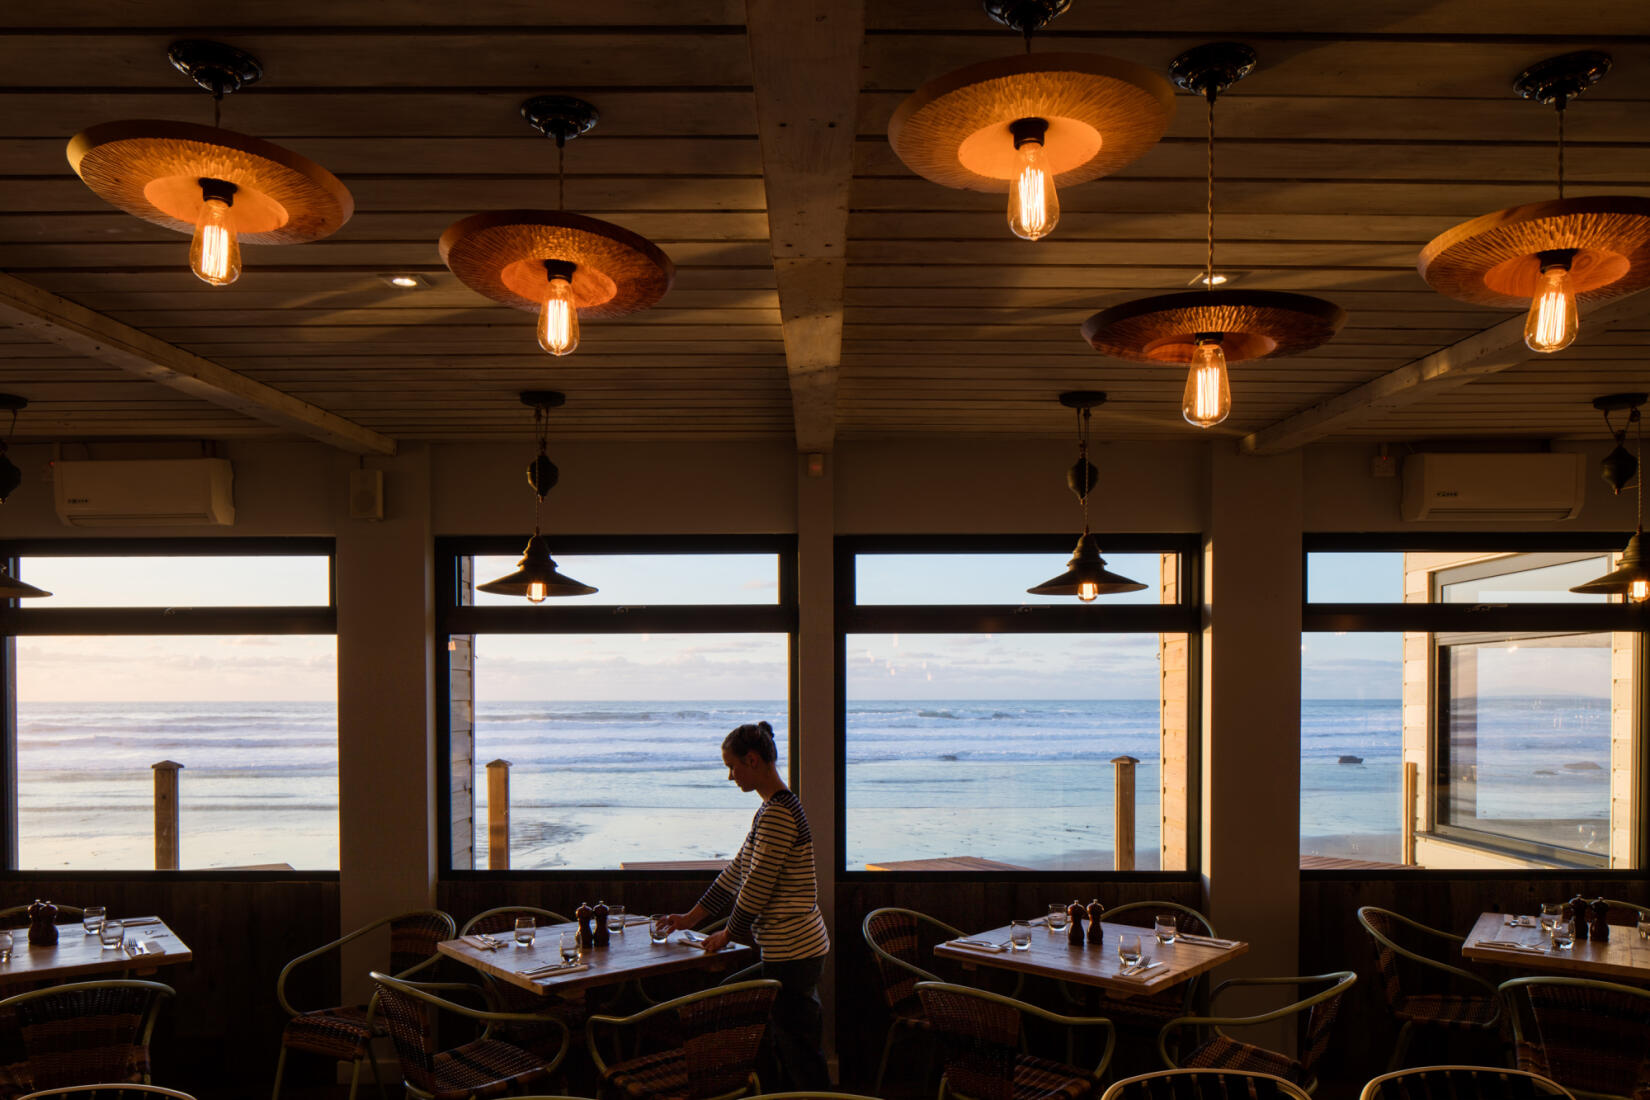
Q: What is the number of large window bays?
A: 4